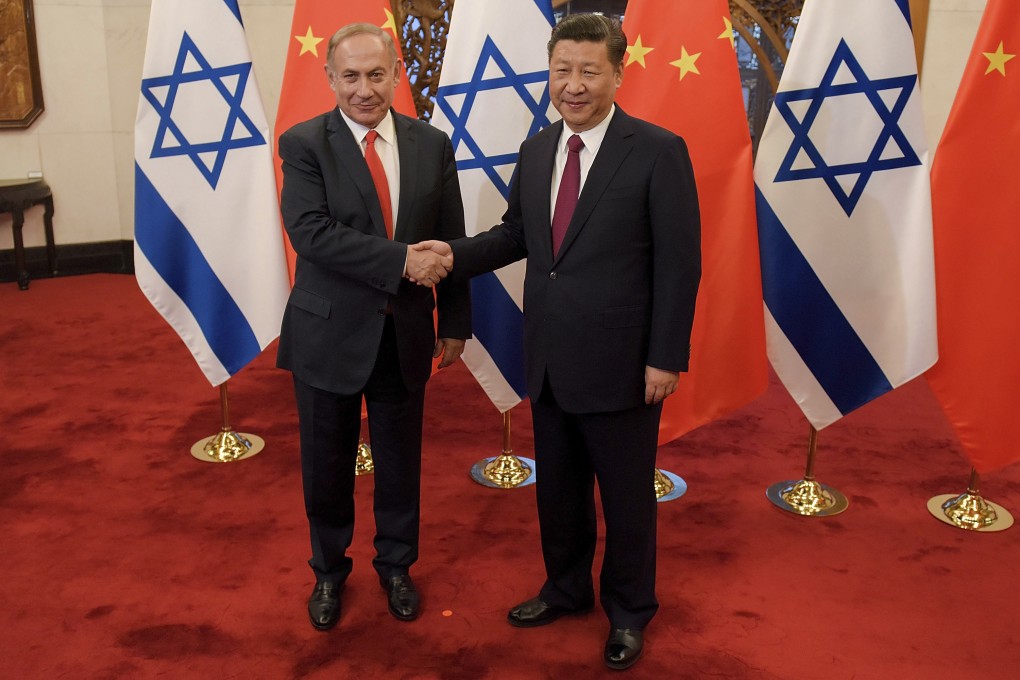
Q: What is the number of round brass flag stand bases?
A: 6